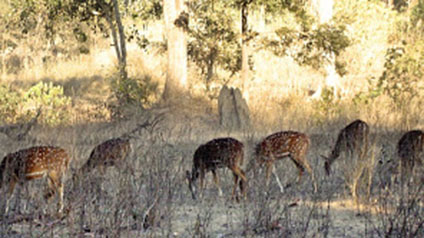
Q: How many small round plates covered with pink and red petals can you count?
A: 0